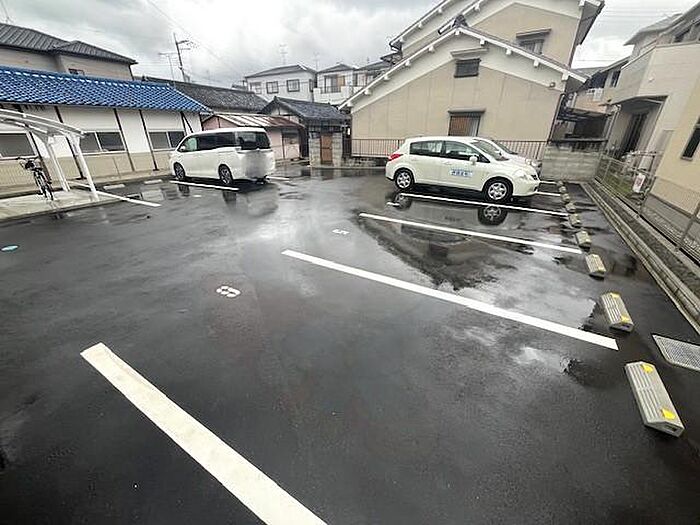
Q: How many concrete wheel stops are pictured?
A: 11